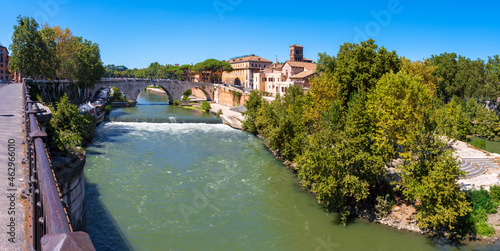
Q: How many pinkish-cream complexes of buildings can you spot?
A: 1